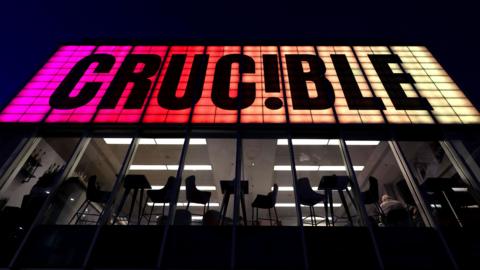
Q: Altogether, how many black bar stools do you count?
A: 6